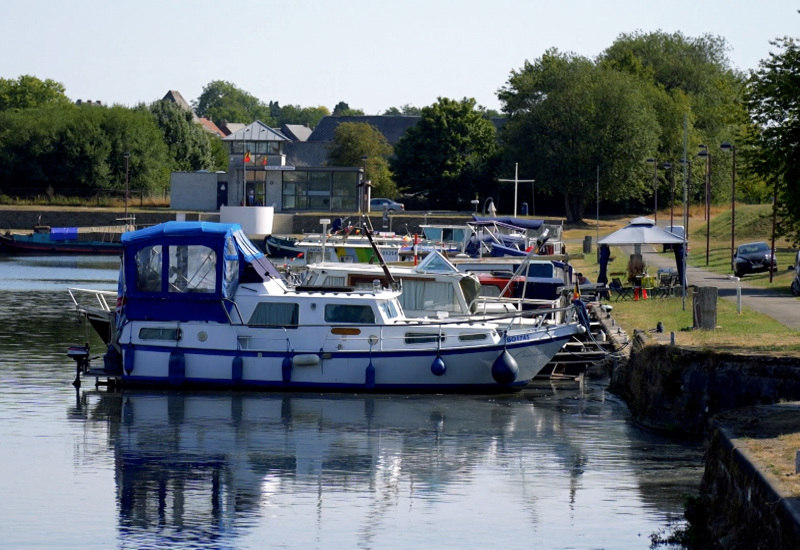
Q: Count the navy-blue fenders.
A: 7